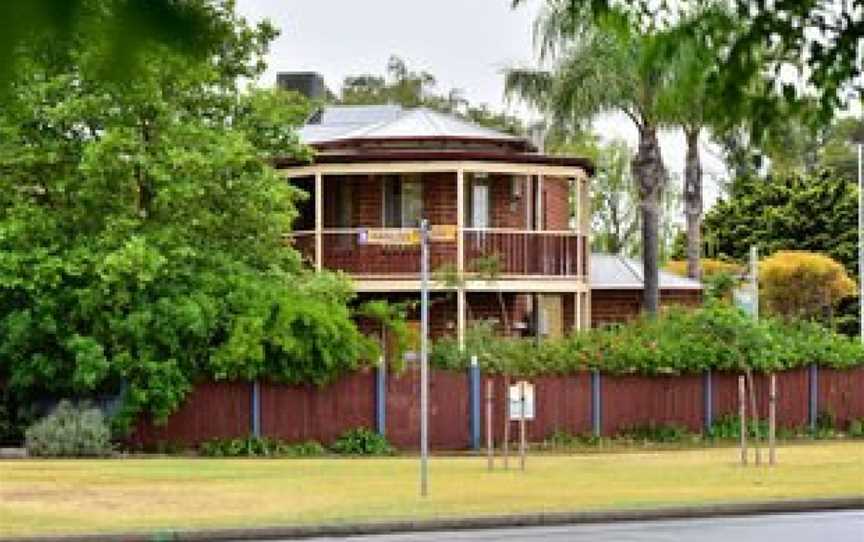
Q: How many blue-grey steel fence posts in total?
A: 6